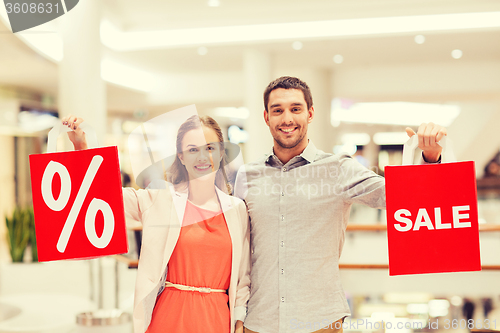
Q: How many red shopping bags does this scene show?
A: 2